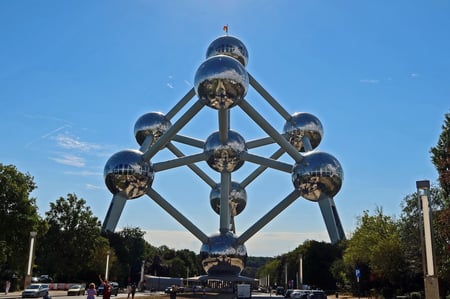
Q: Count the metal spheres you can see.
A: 9